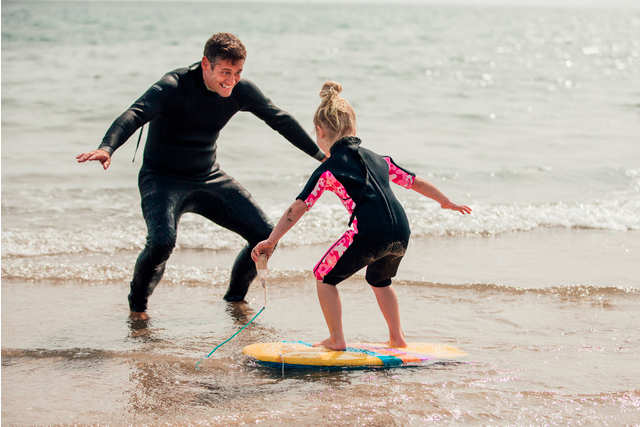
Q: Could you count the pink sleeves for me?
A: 2